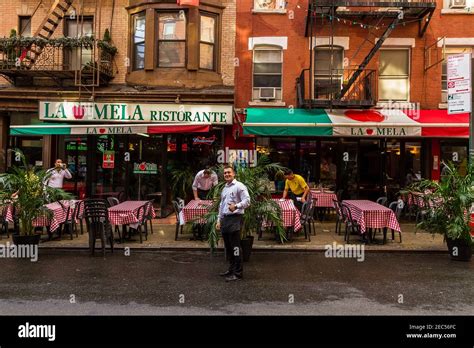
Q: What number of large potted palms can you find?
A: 3